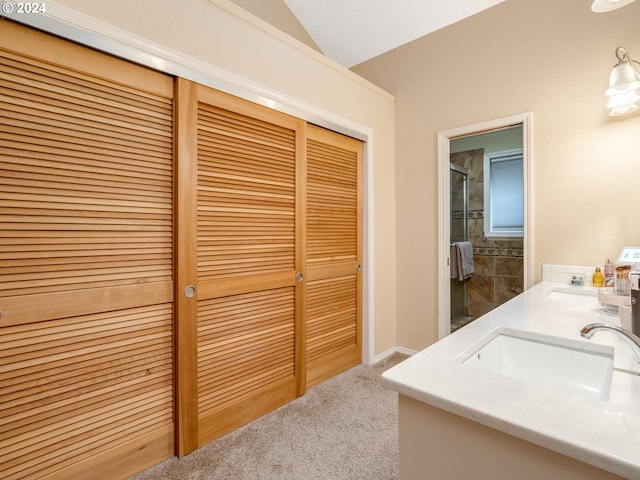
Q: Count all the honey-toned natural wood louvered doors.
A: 3